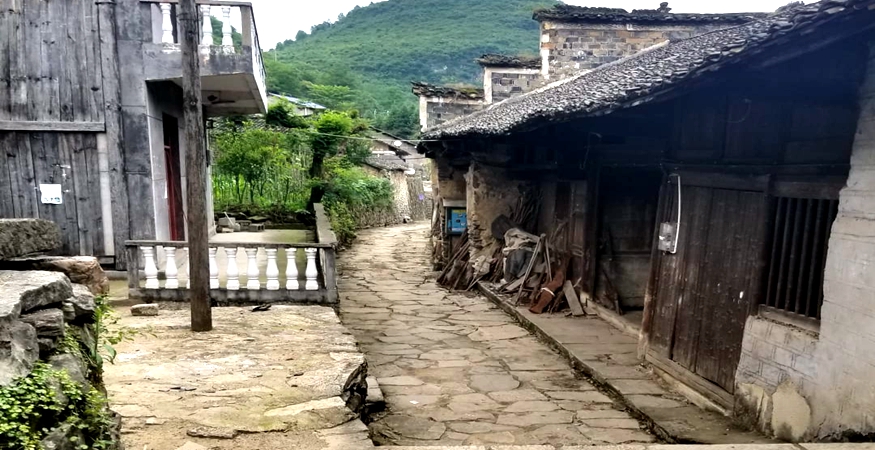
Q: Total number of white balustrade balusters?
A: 12